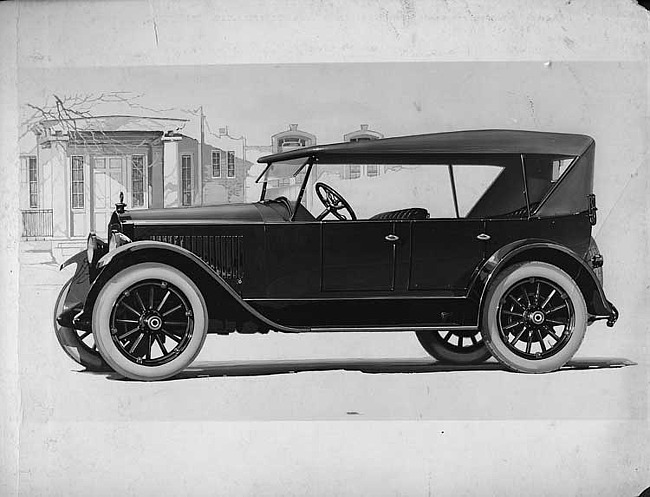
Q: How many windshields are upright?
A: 1